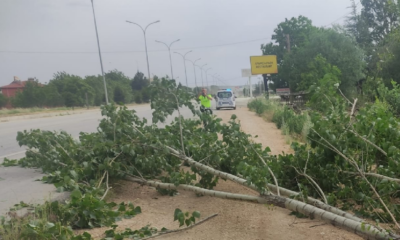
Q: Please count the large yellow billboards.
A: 1